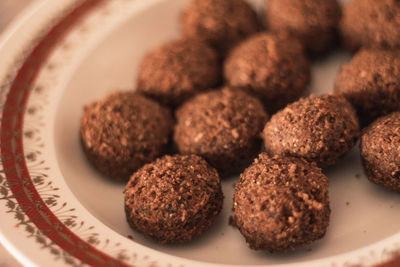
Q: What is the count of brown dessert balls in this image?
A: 12